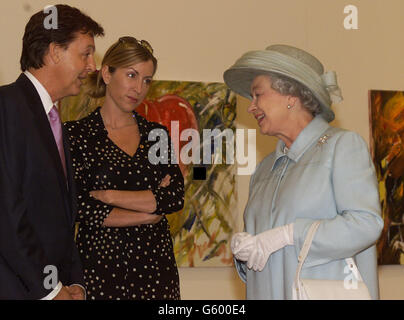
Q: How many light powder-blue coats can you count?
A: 1